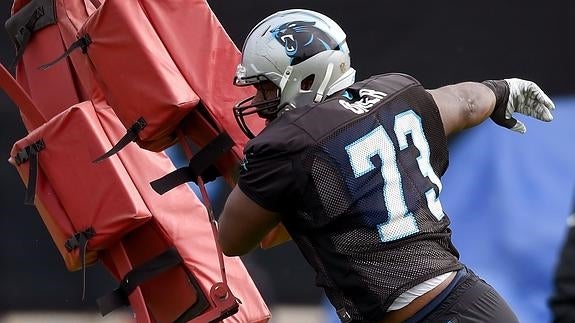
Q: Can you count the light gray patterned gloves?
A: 1